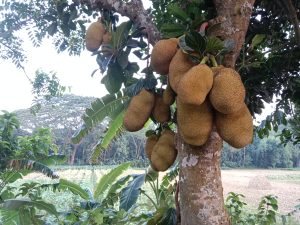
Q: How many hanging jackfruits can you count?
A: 13